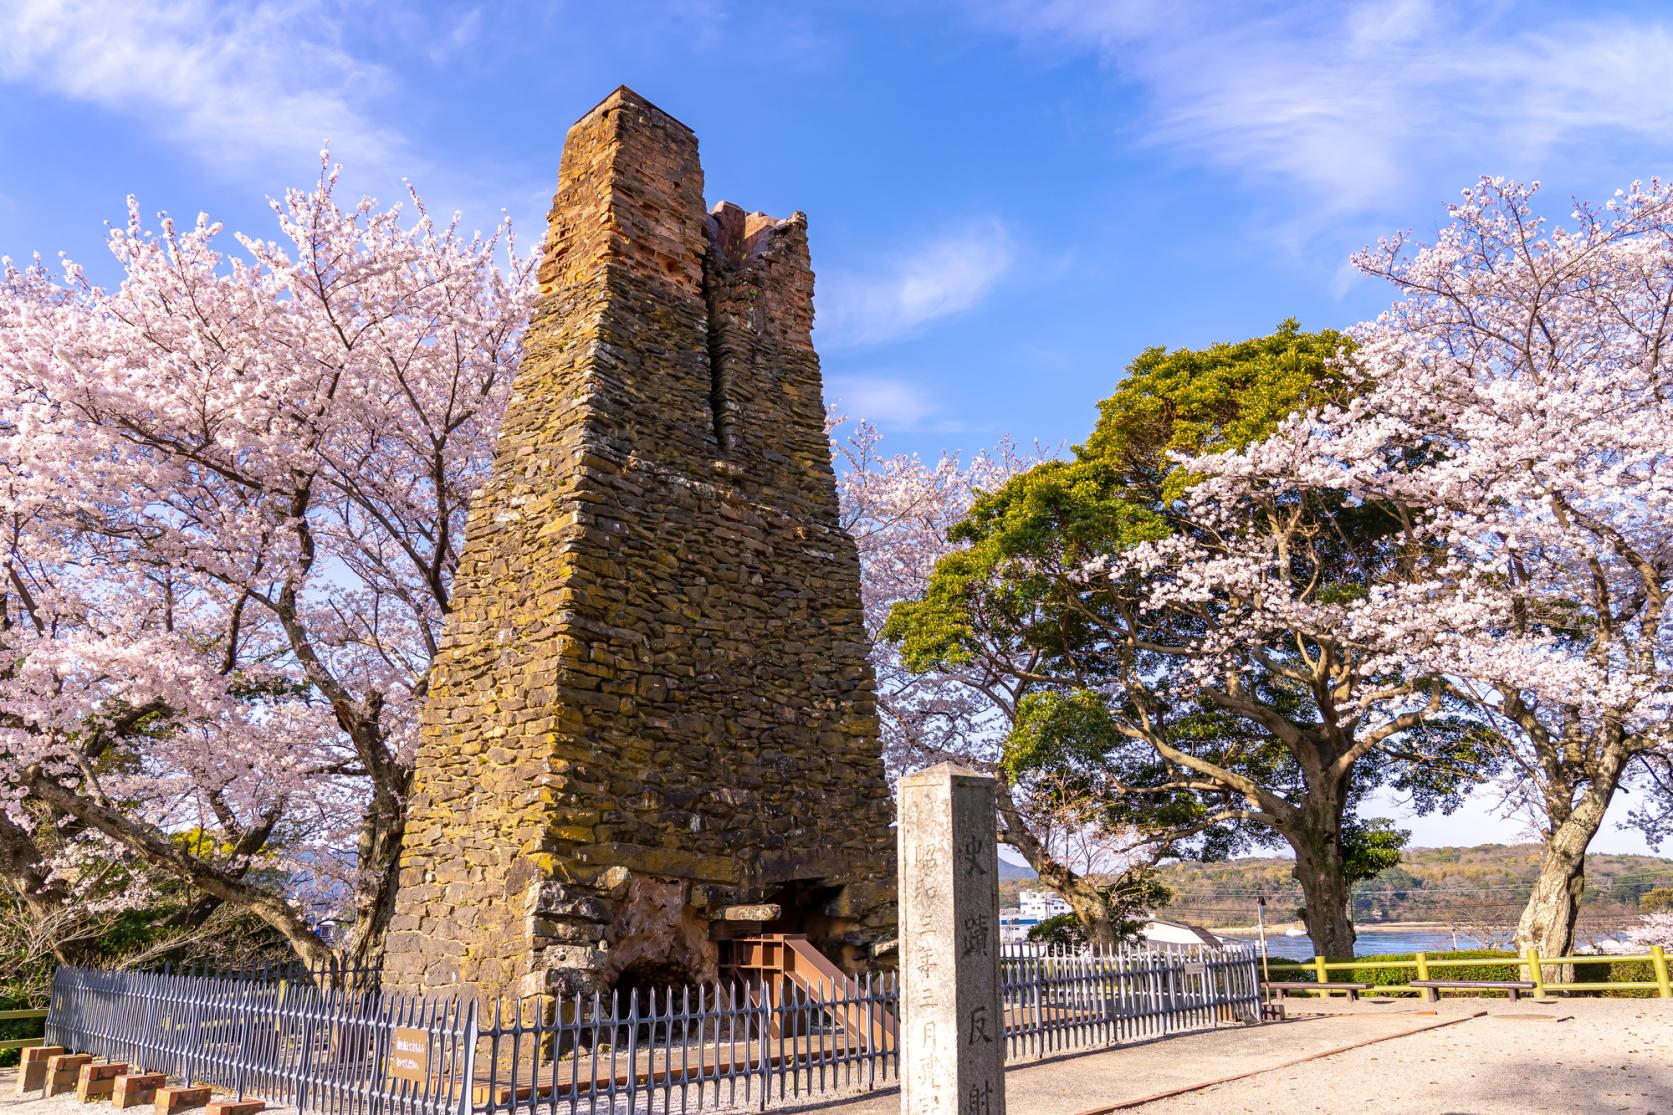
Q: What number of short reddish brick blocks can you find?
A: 6